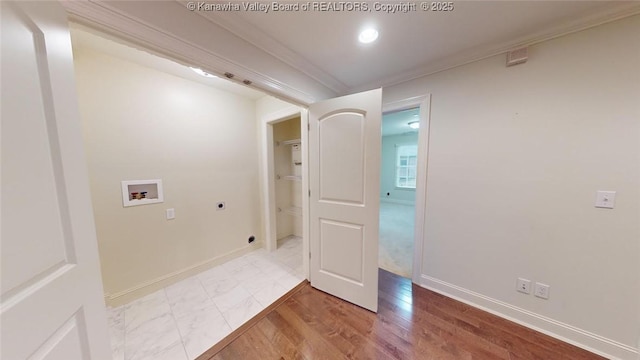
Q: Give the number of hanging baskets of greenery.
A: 0